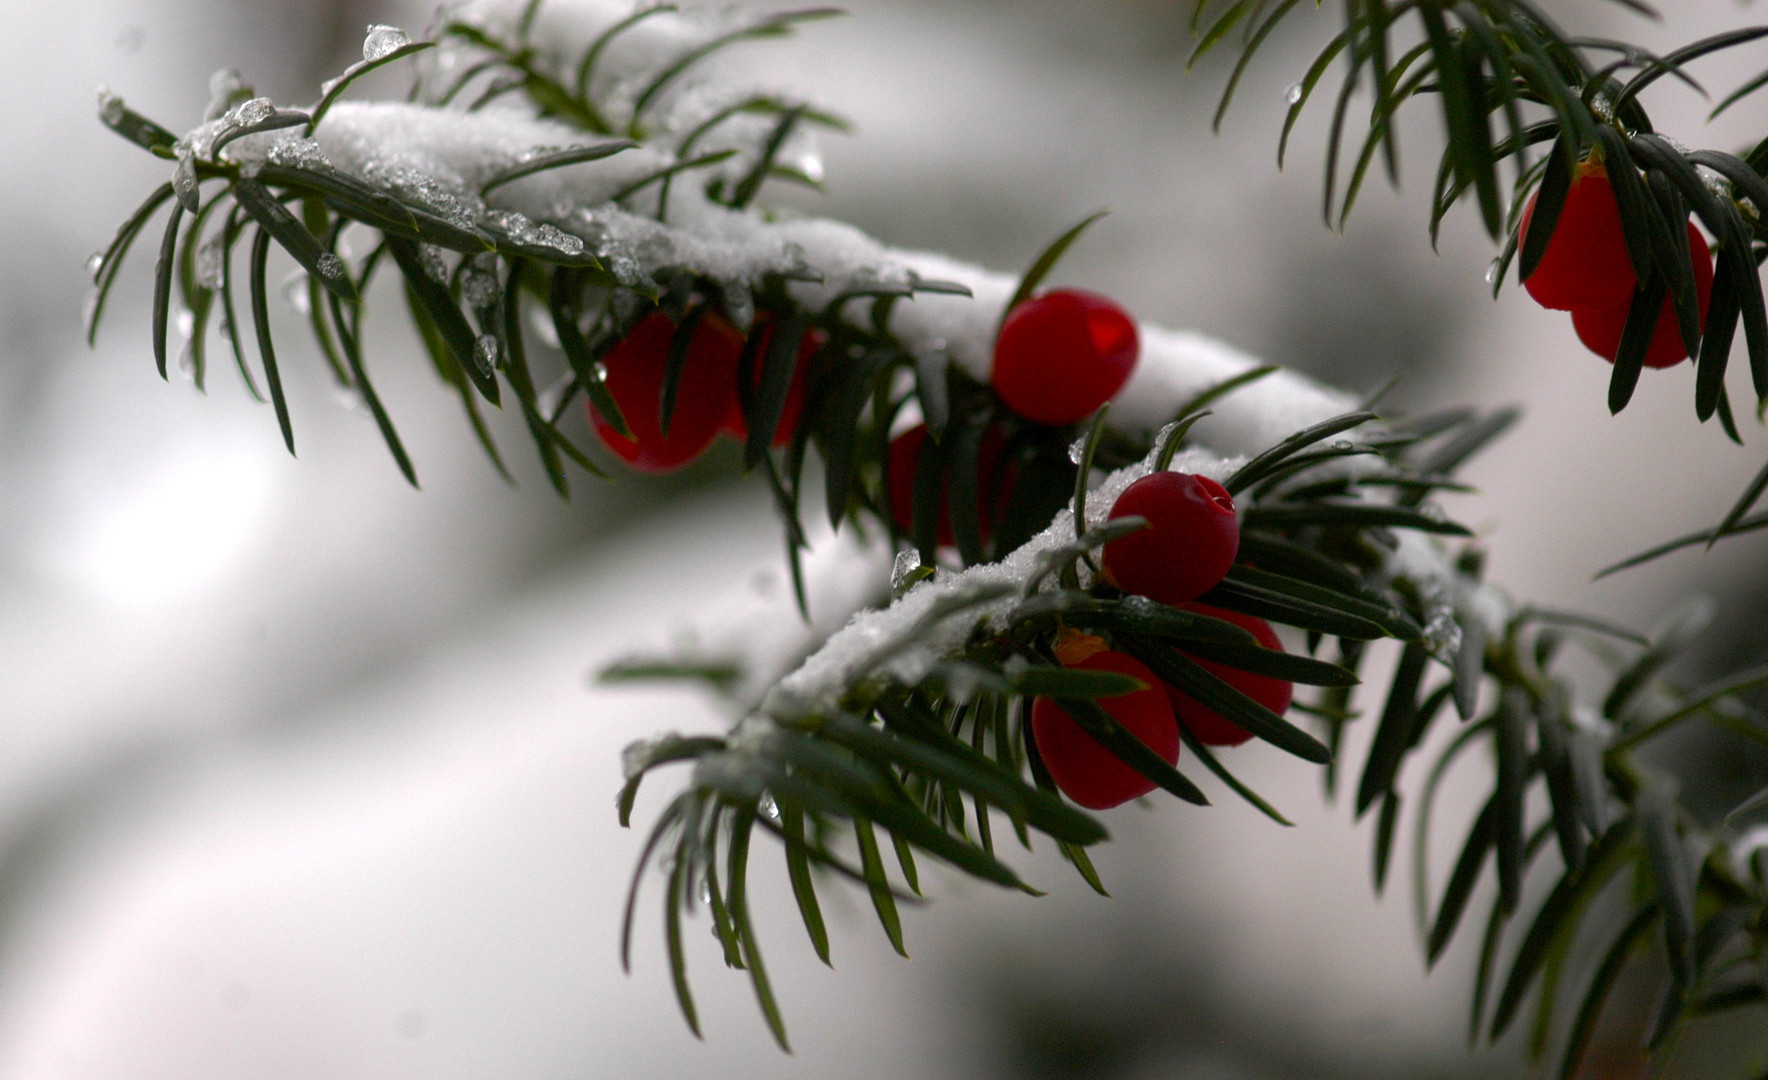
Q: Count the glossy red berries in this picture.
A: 9